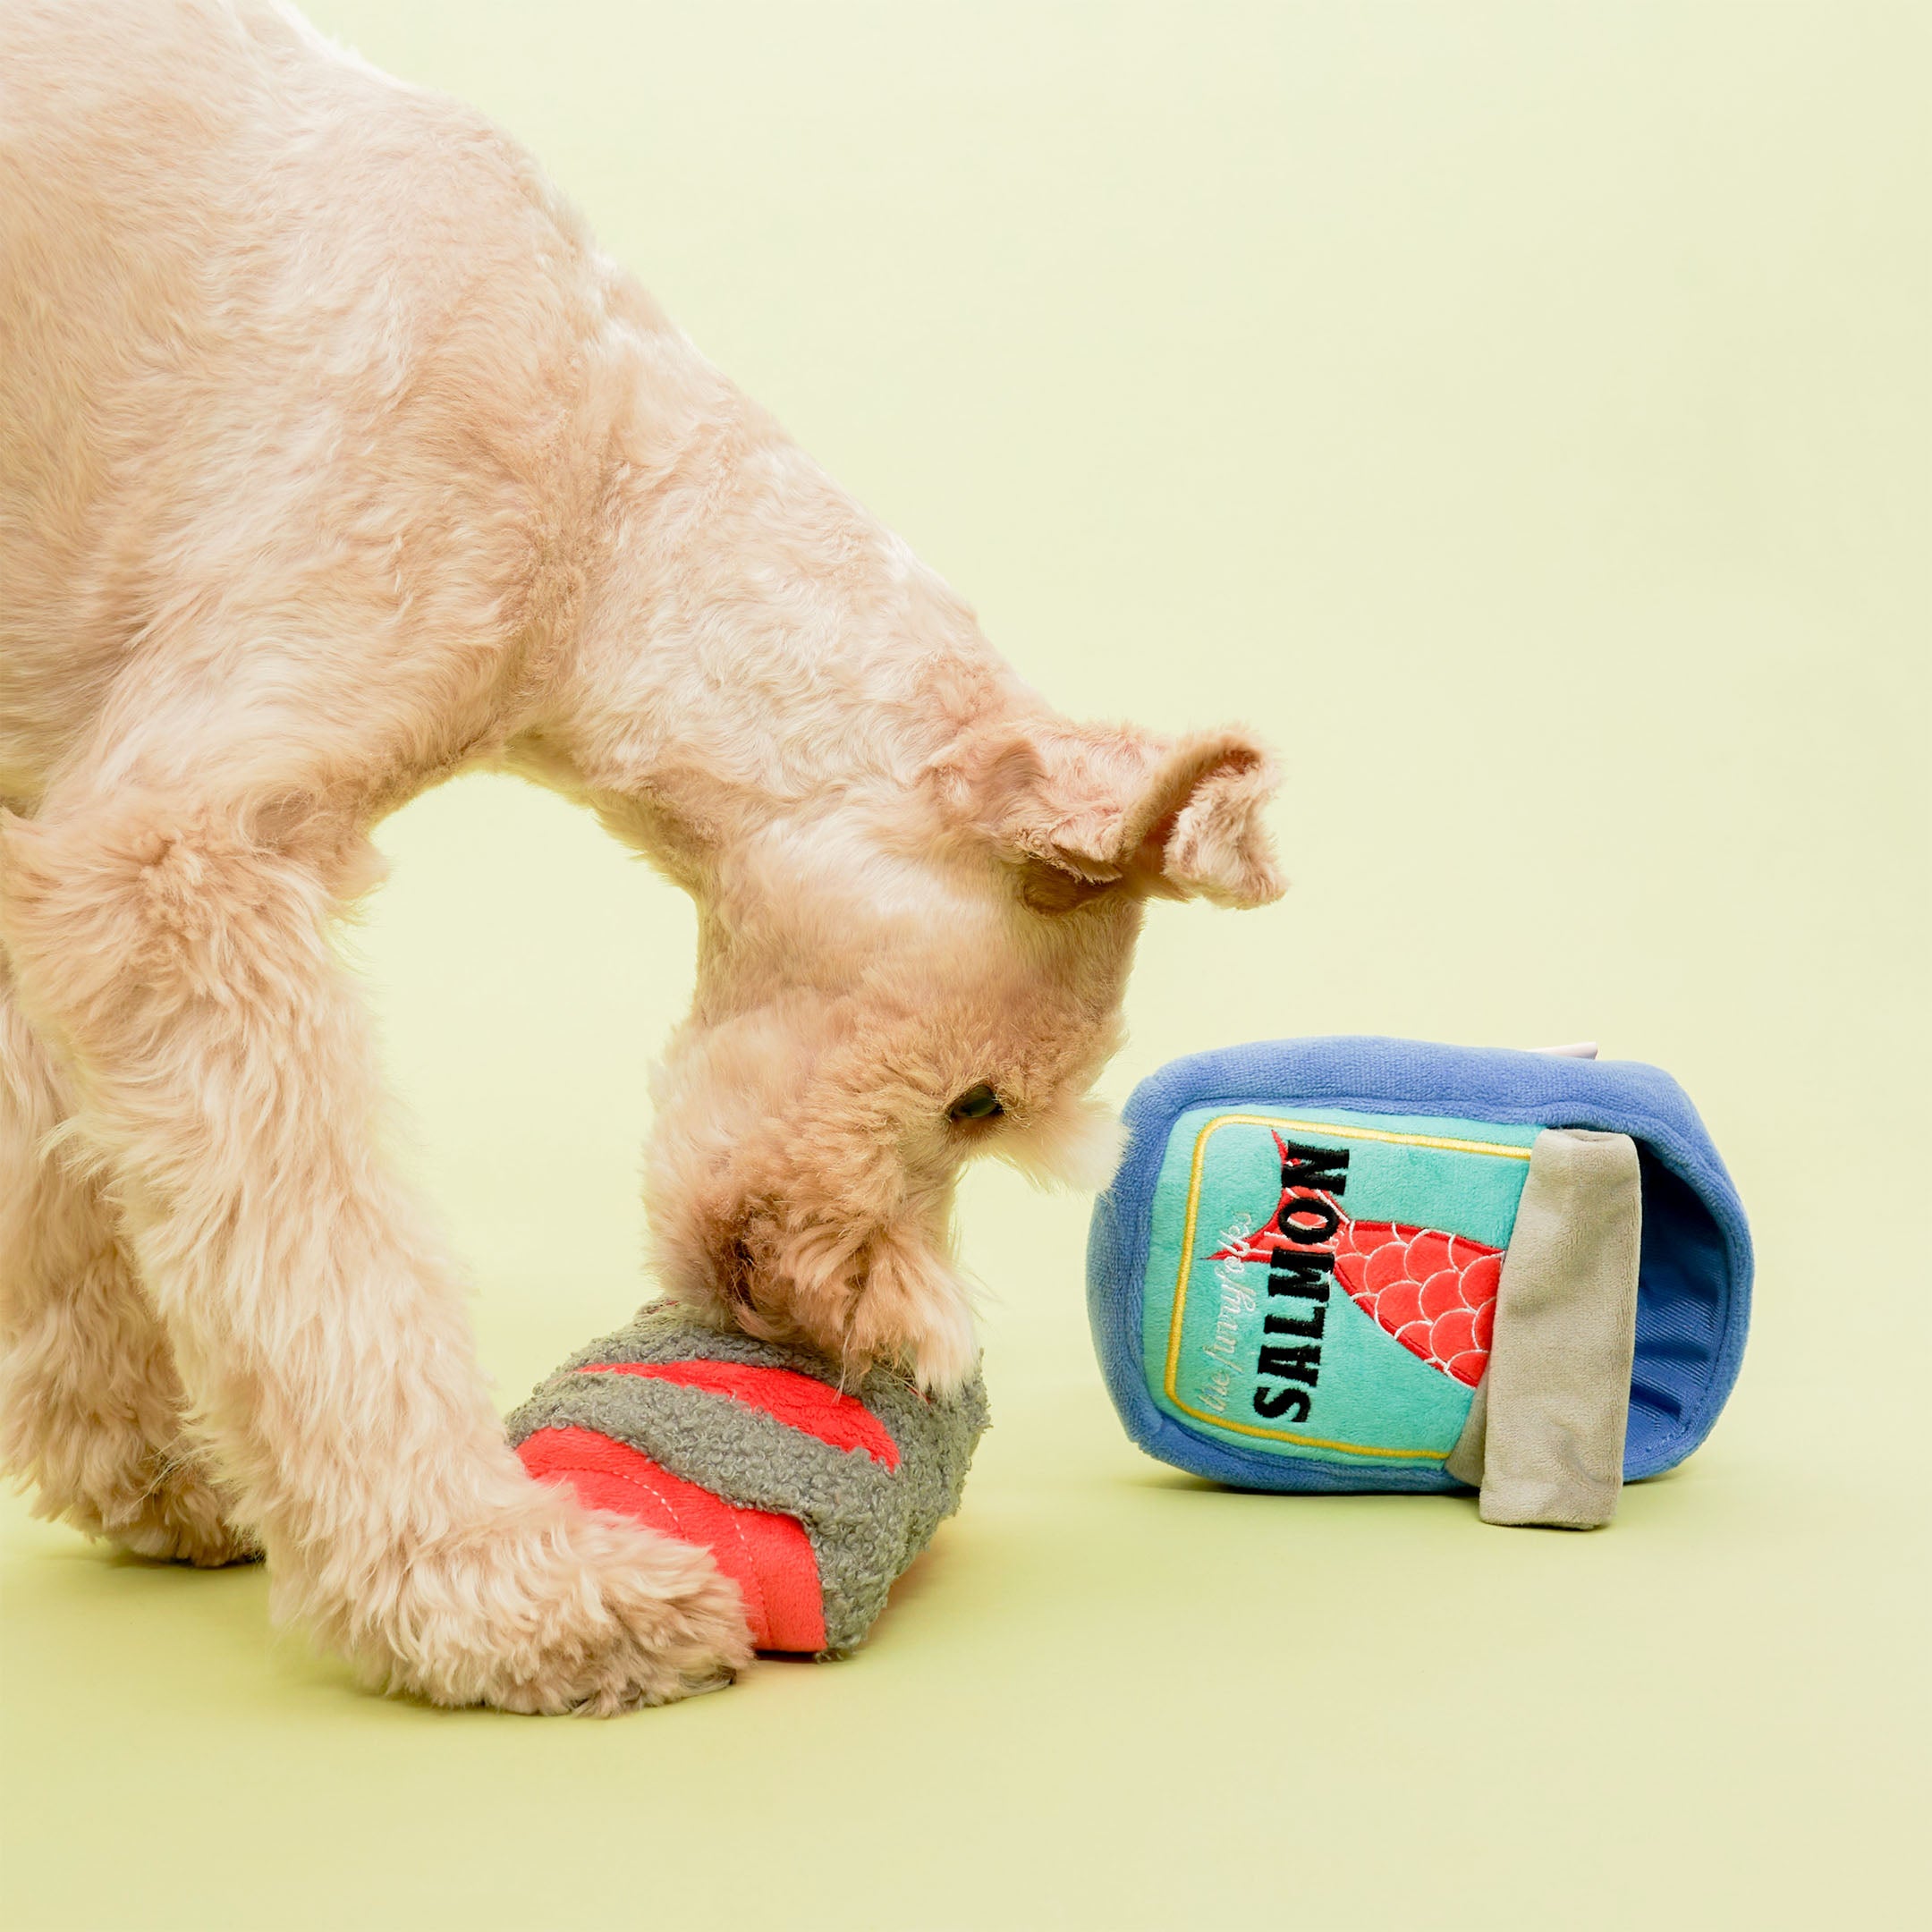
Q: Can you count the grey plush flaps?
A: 1